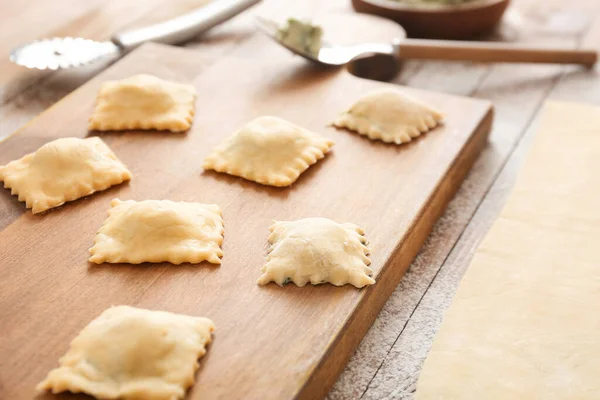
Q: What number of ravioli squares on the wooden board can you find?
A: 7